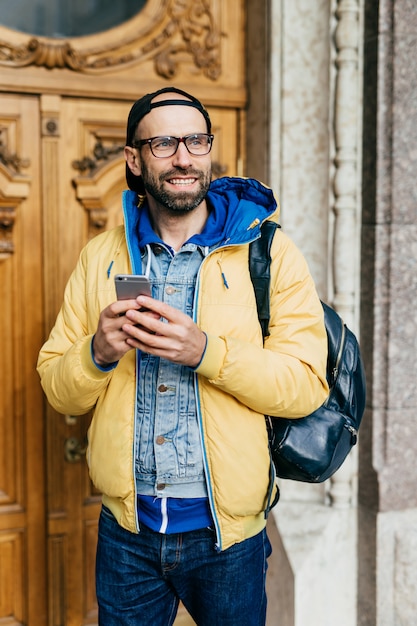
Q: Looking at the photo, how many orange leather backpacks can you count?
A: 0